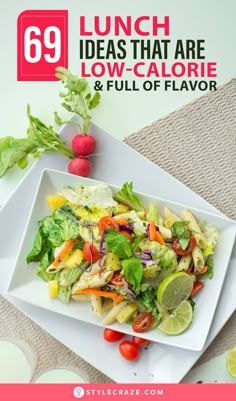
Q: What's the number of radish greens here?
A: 2